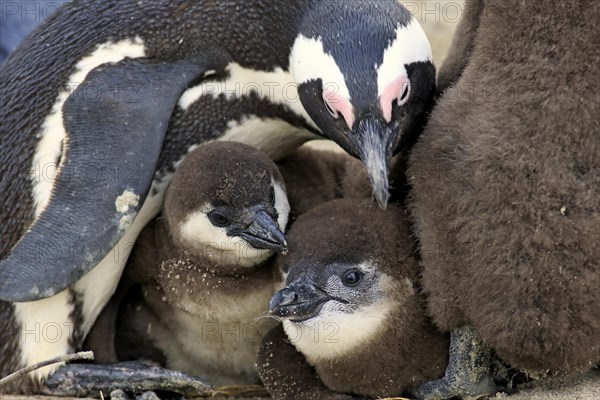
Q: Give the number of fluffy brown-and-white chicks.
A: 2